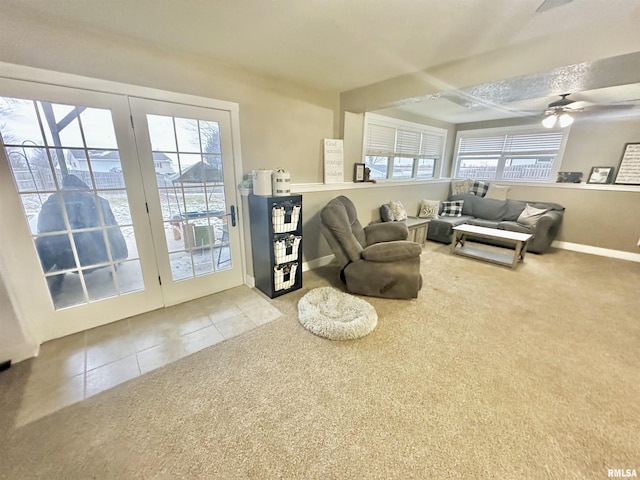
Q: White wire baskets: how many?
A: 3